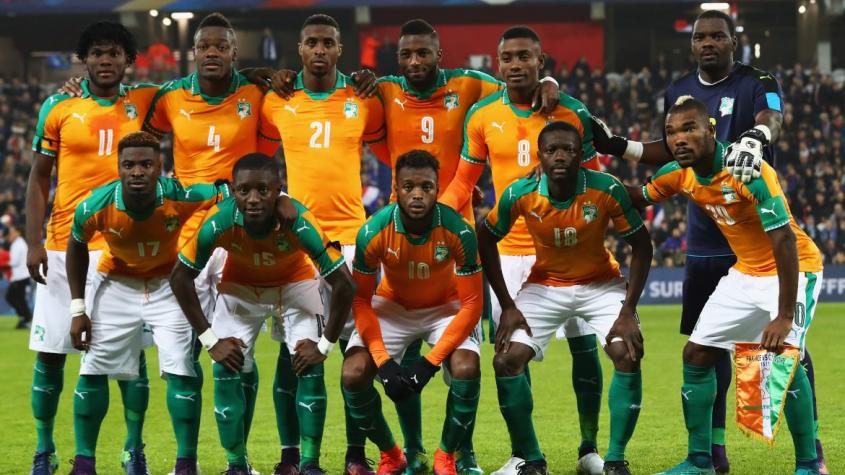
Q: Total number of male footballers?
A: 11